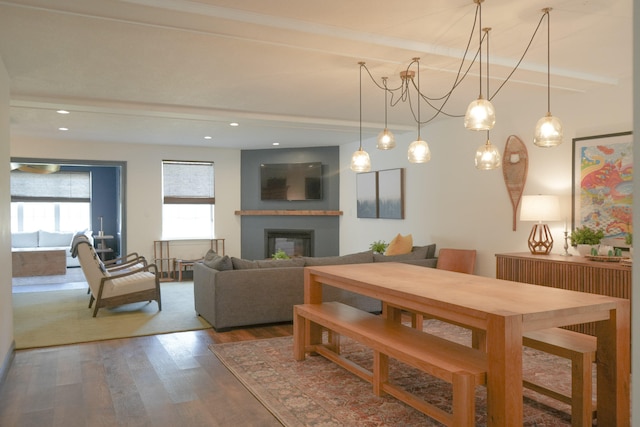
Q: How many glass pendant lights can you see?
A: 6